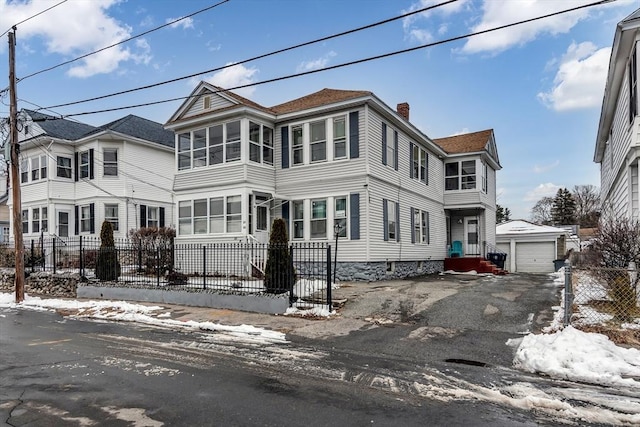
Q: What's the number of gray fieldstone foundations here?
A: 1